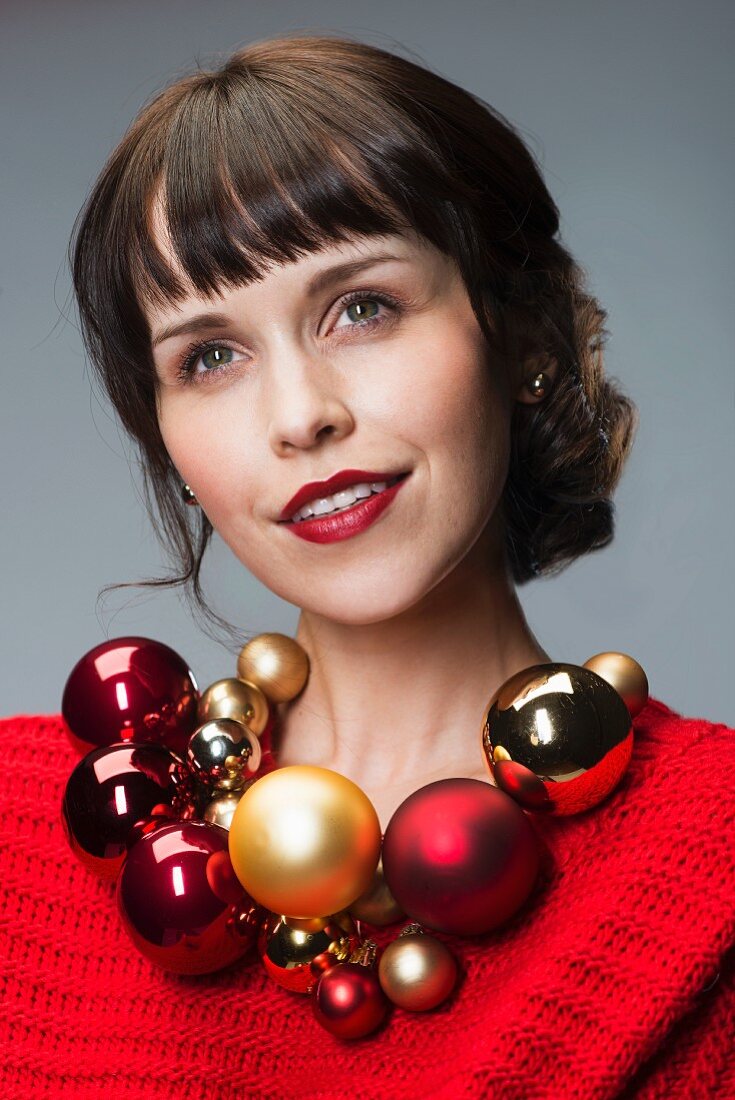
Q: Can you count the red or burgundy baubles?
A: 5